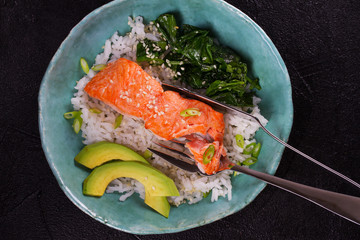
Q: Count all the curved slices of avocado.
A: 2